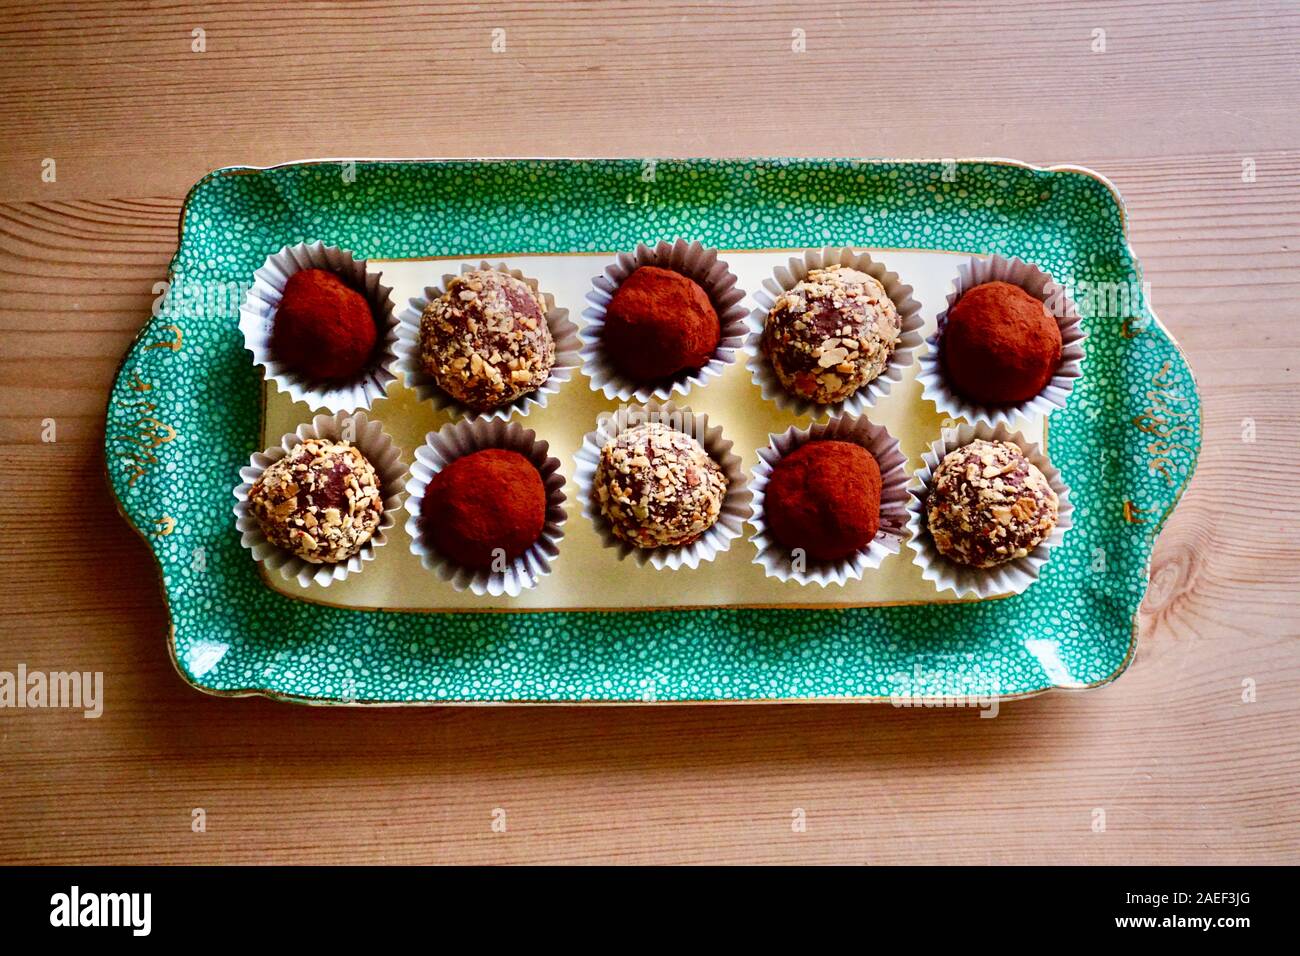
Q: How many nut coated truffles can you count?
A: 5